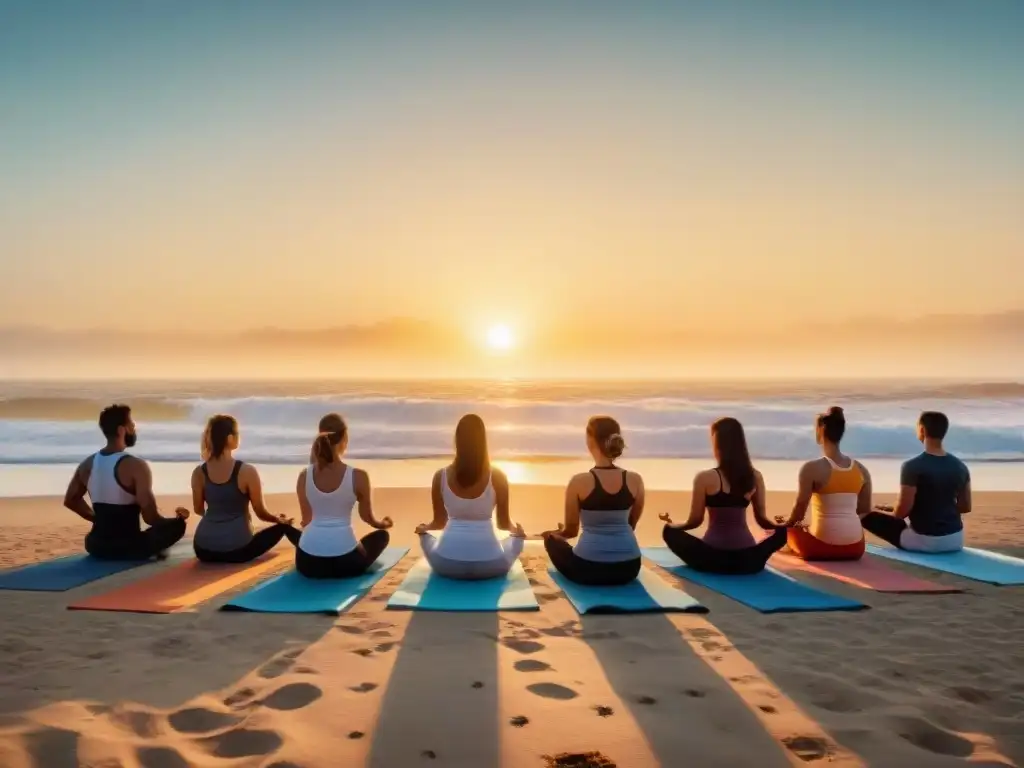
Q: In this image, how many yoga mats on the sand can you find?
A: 8